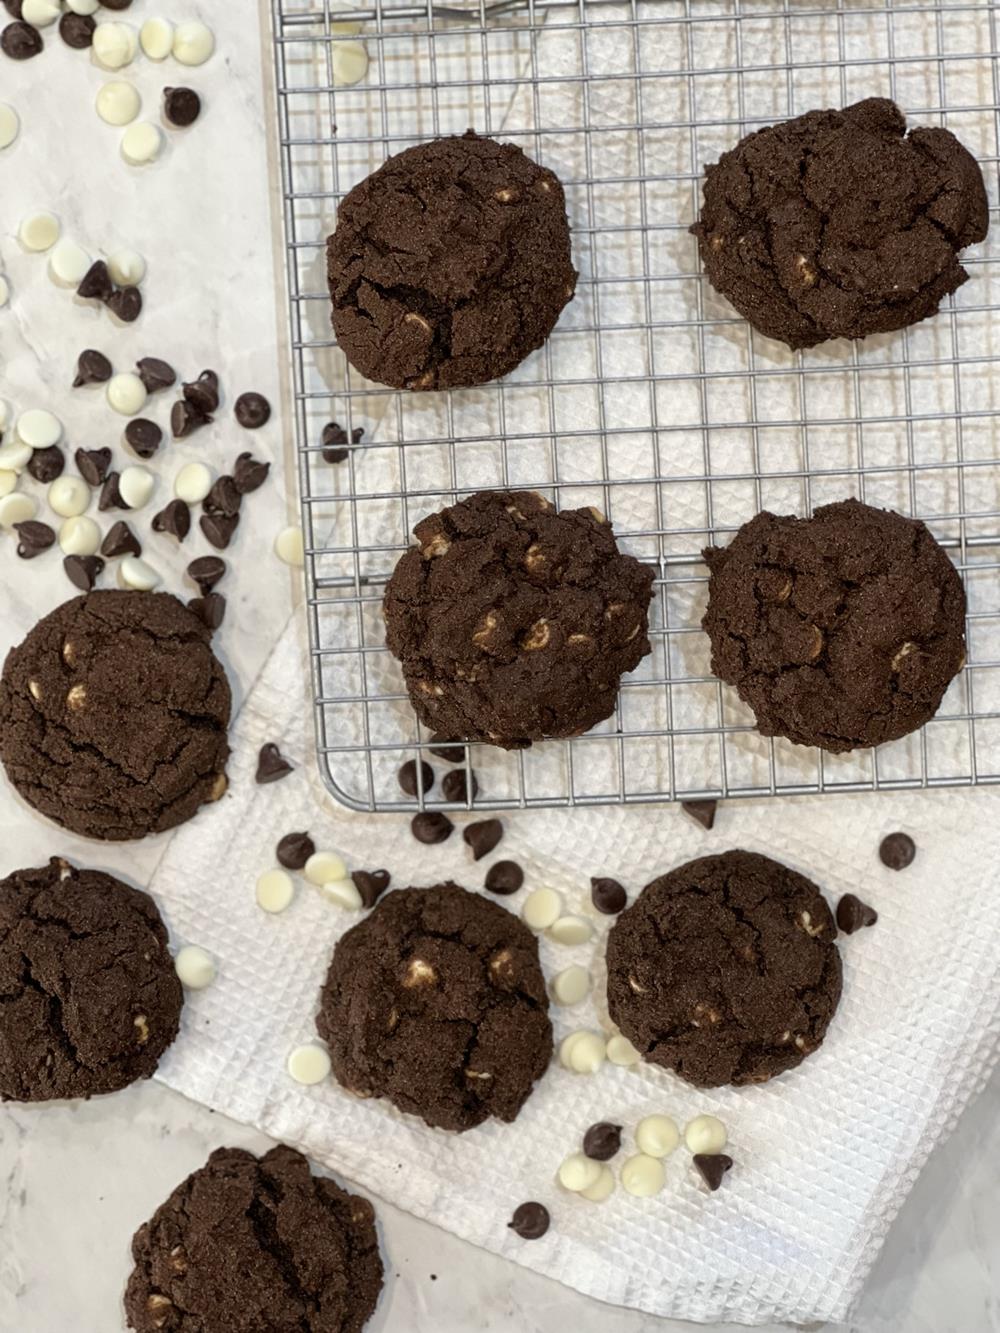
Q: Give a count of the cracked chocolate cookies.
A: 9